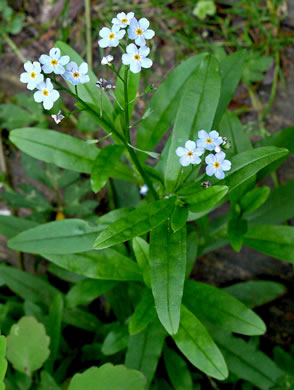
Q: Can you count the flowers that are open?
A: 11